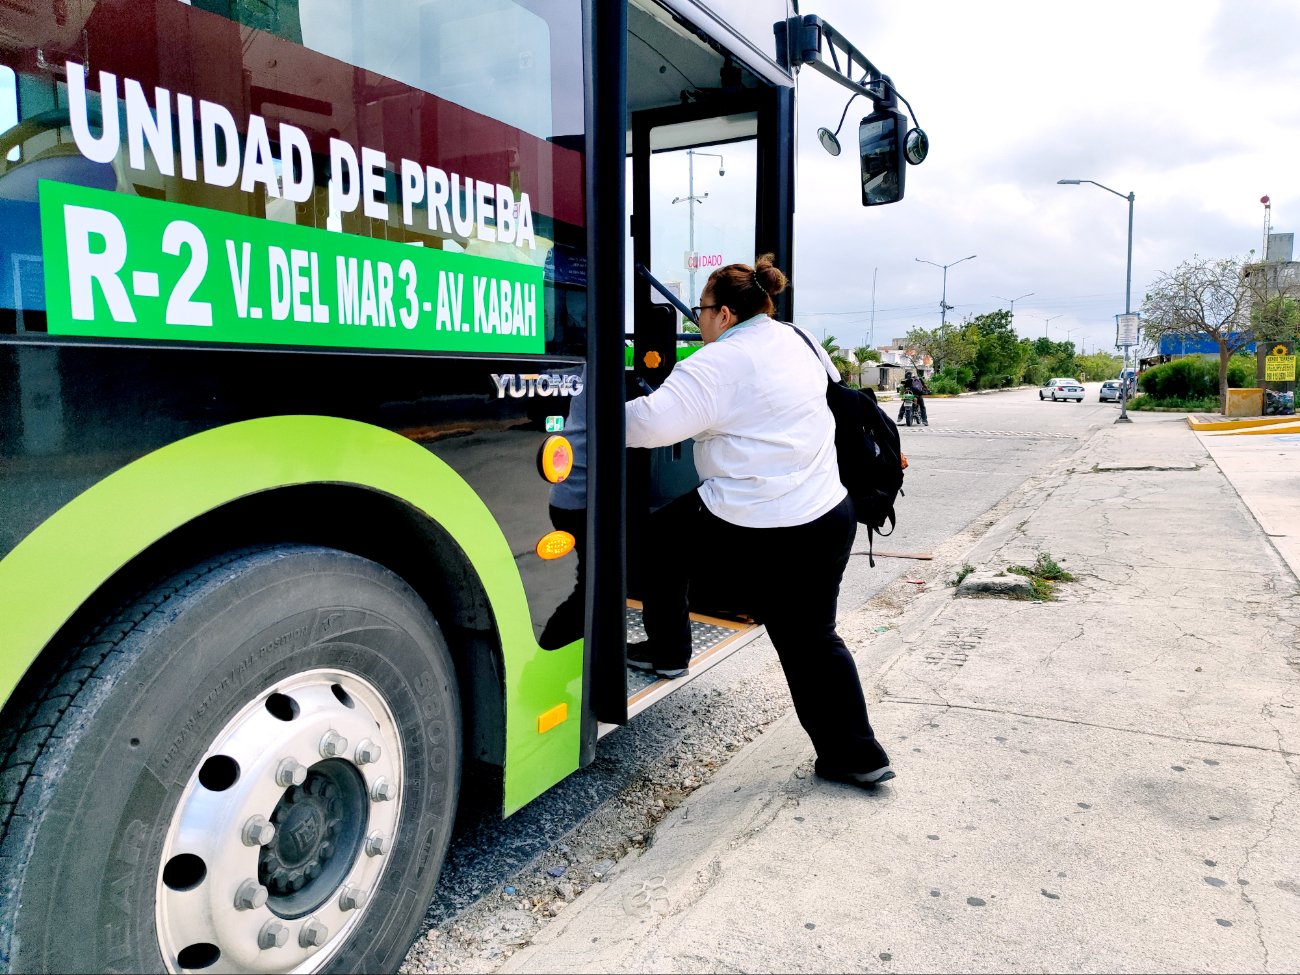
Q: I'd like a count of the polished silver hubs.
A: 1